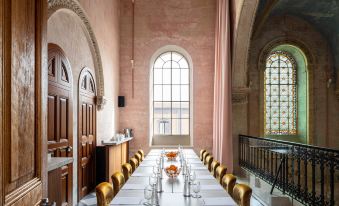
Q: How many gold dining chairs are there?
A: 13